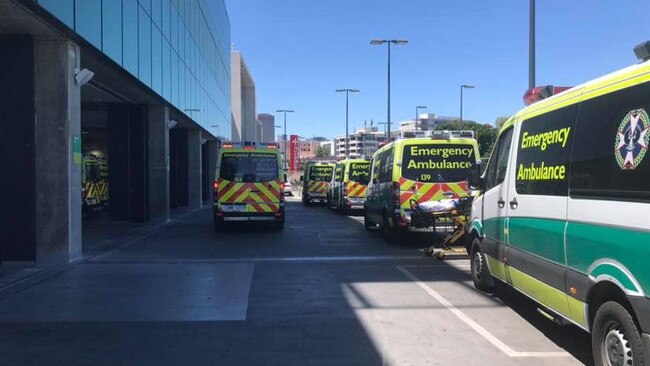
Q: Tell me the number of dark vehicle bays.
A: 4